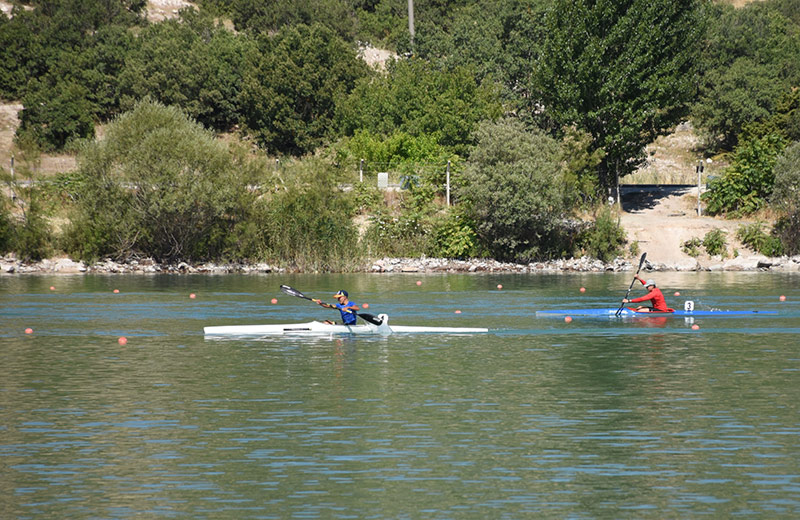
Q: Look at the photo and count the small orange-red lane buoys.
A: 15